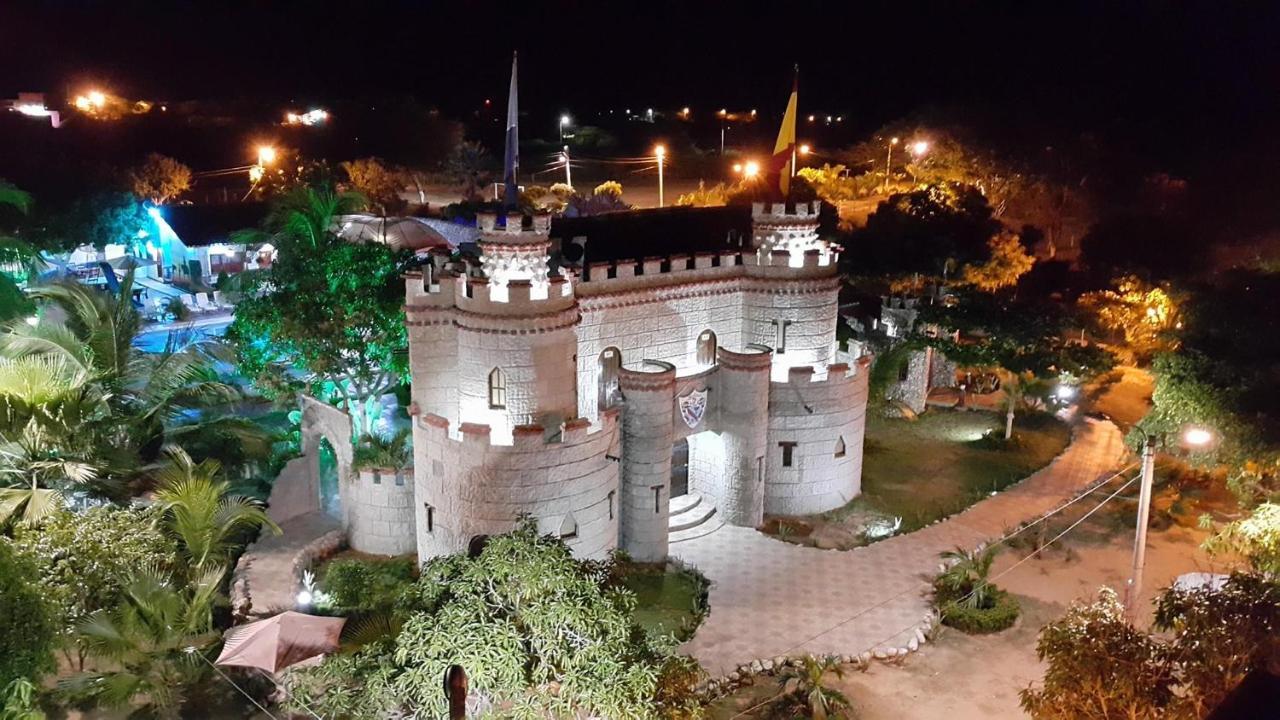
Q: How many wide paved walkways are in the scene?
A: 1